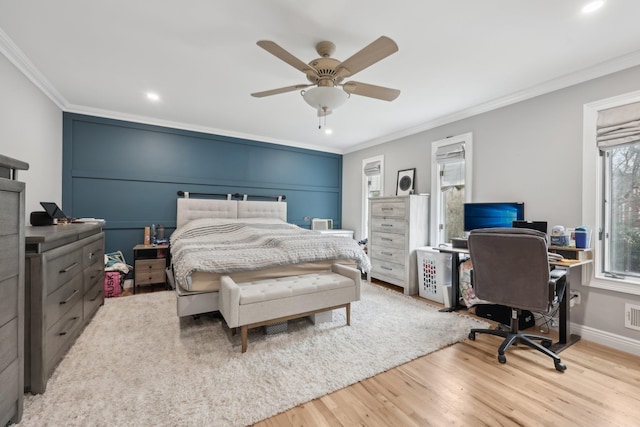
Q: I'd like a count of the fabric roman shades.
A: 3